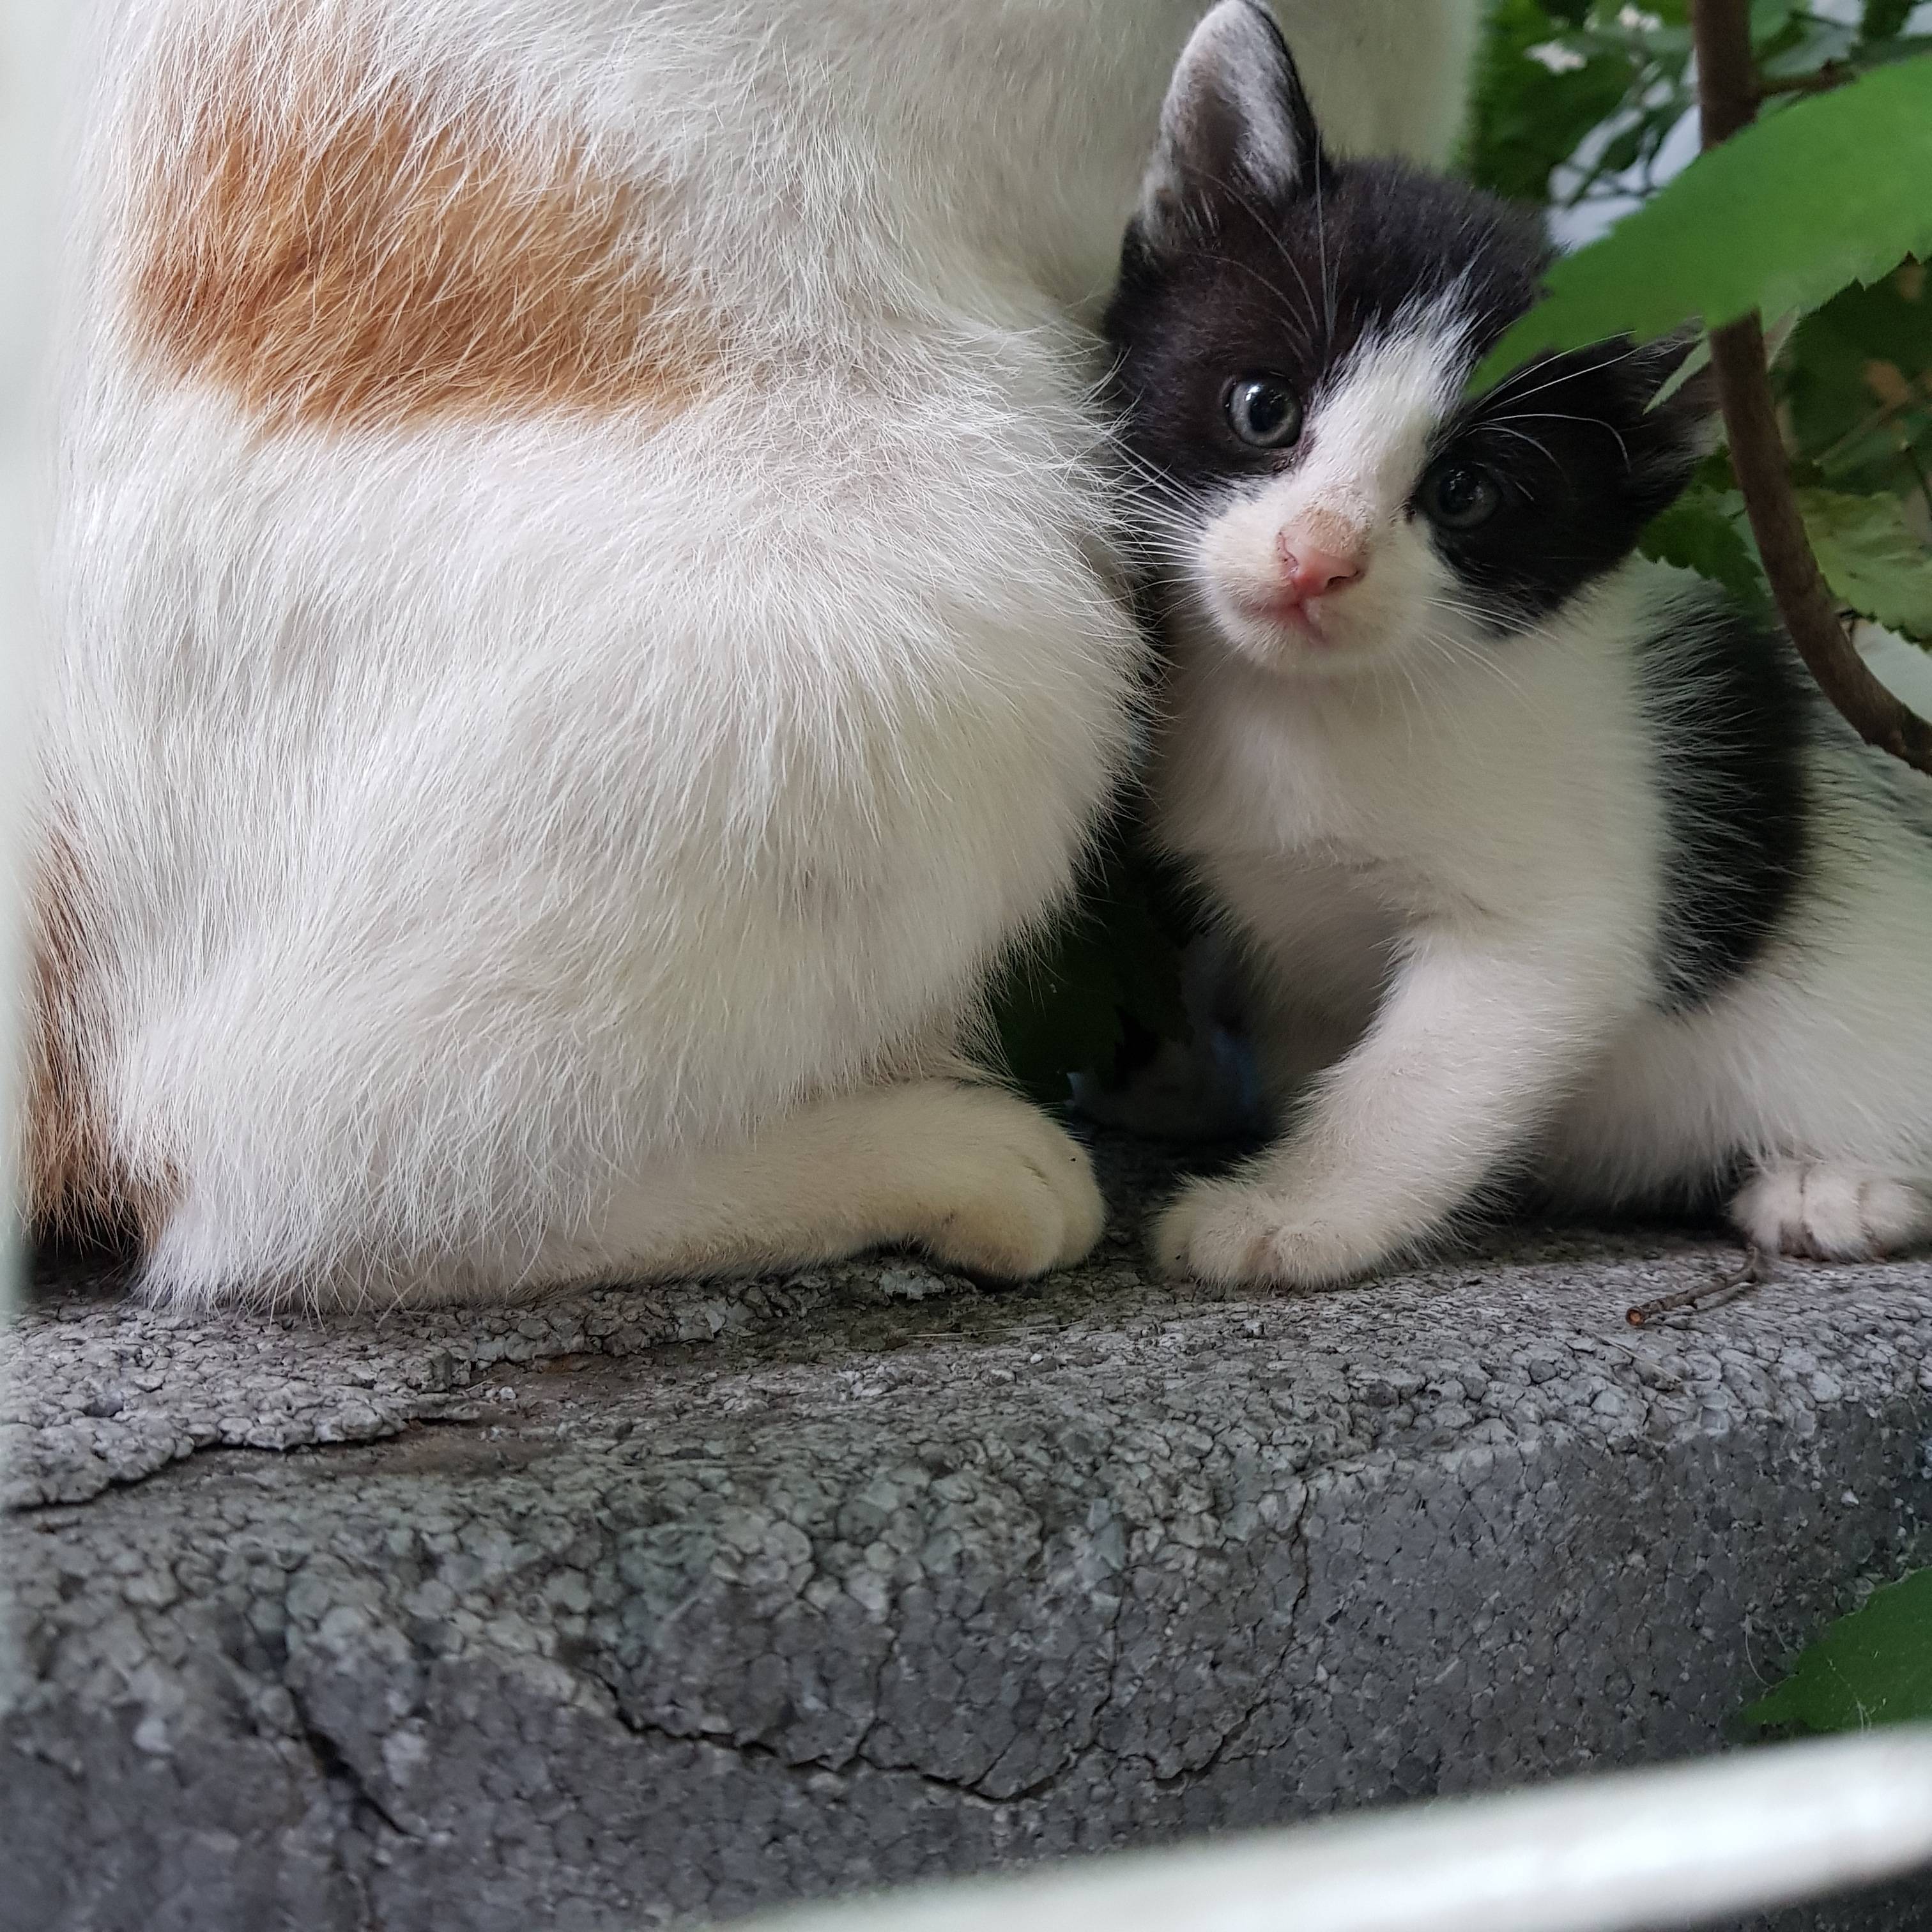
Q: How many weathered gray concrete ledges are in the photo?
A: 1